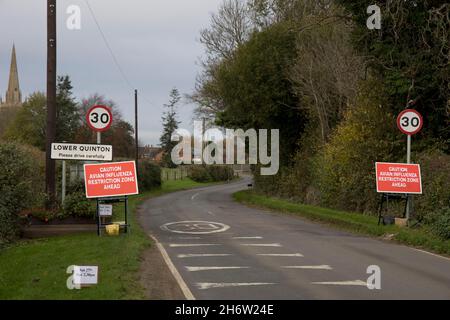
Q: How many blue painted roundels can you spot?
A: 0